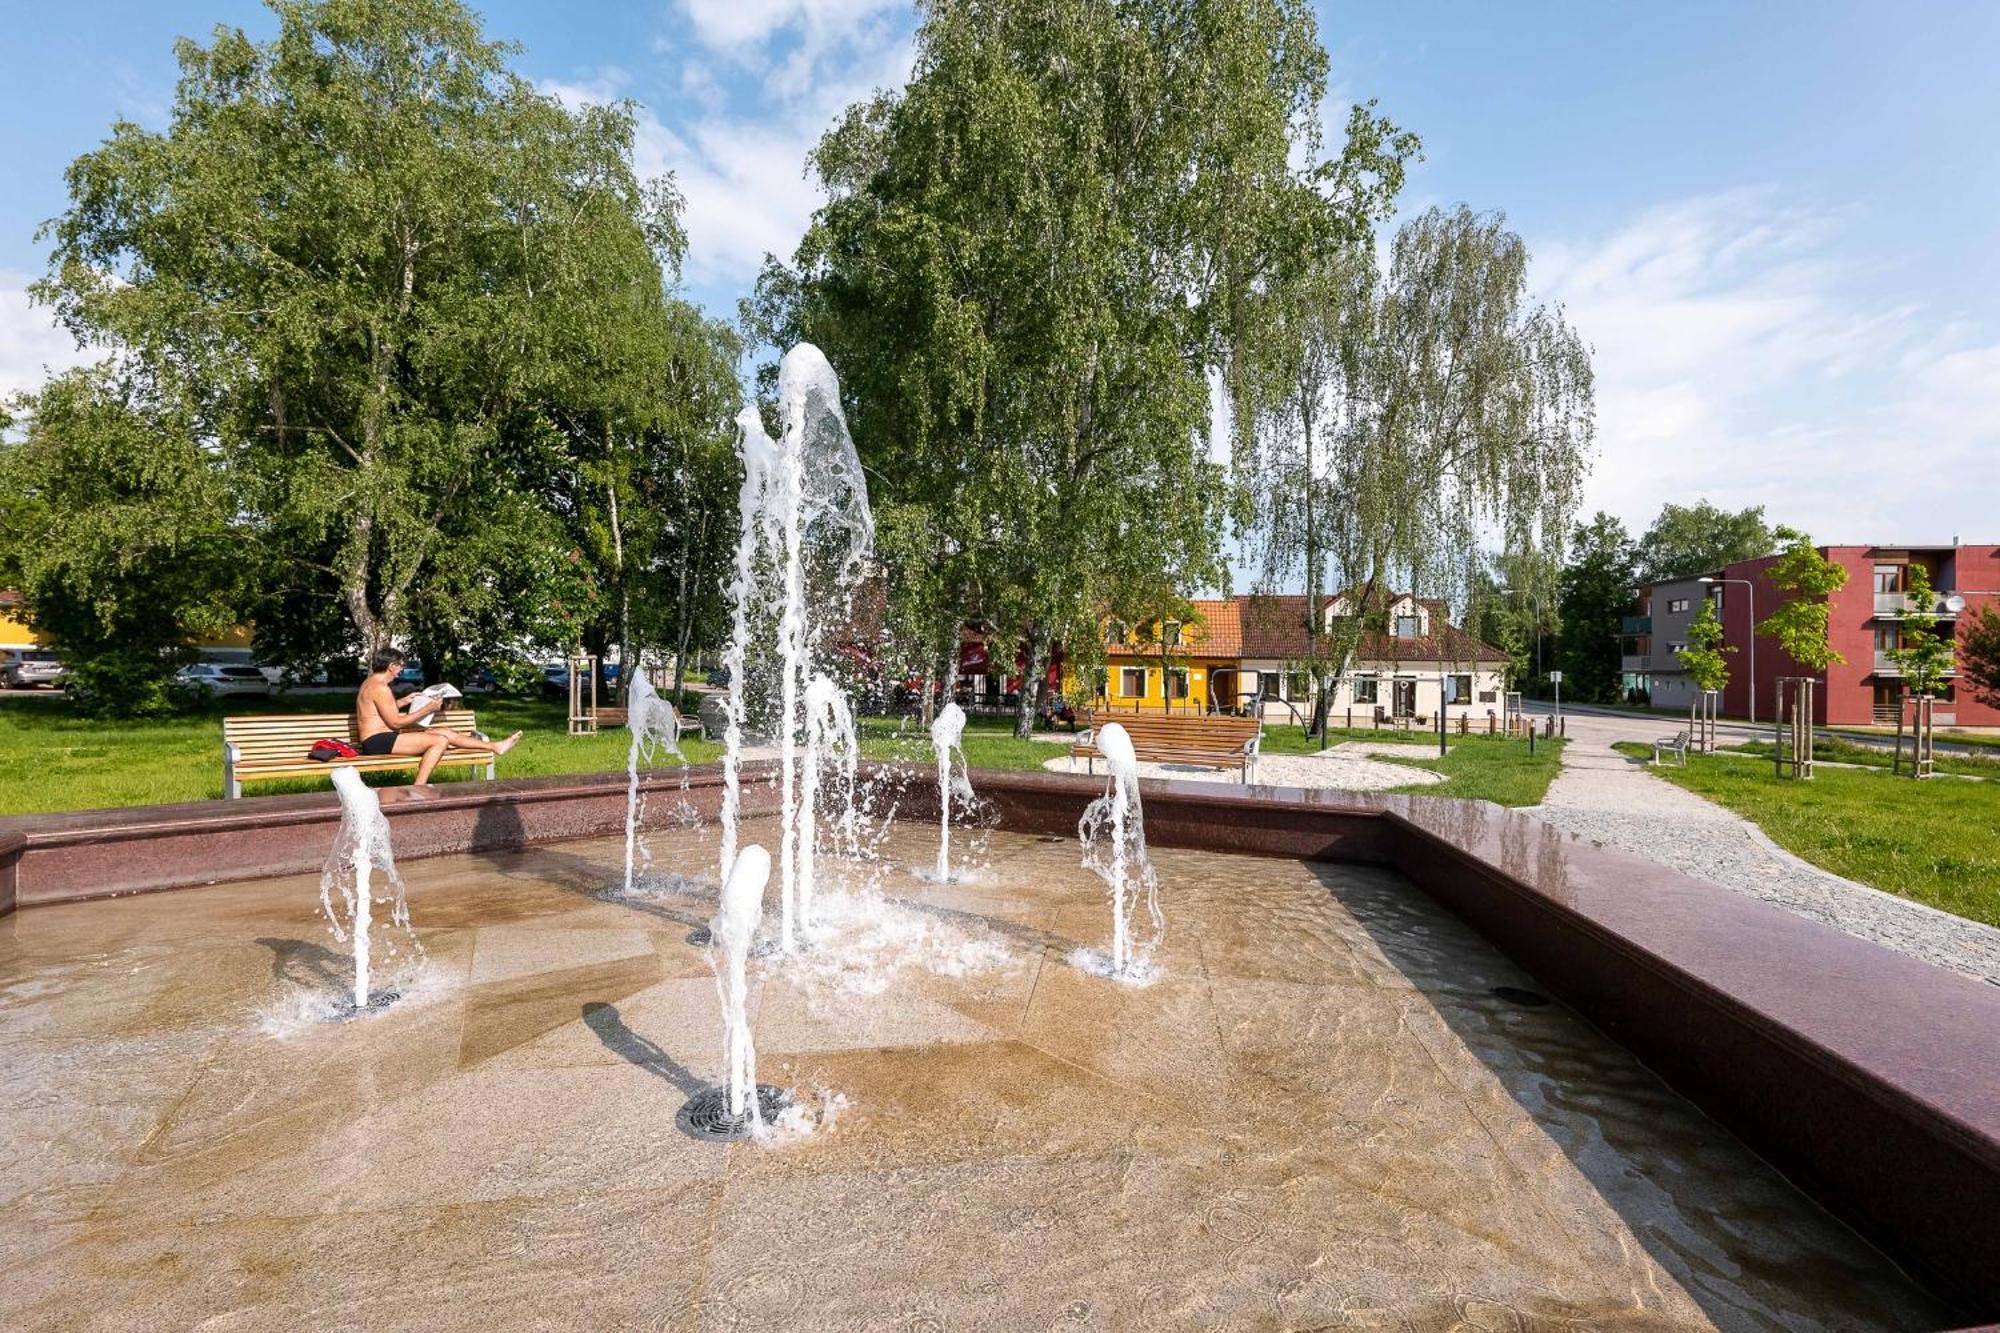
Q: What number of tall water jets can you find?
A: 2